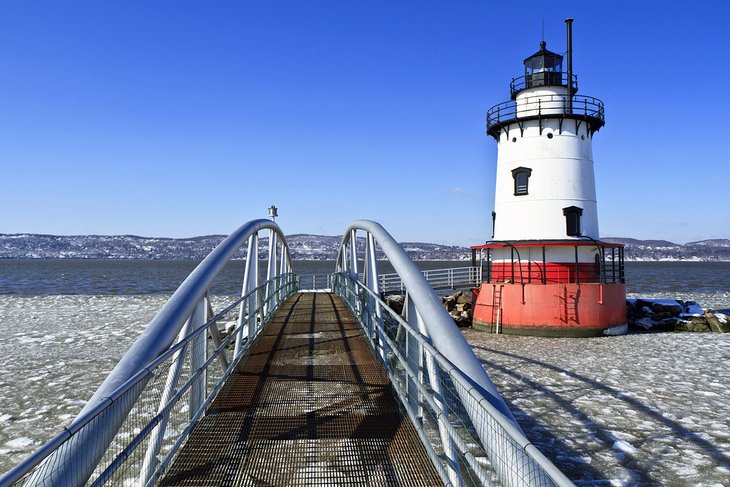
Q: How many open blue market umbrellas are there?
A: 0